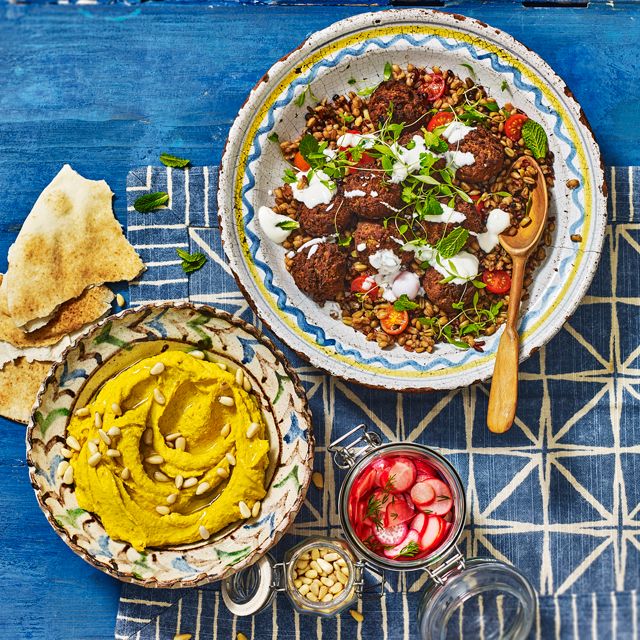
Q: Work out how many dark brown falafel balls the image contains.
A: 9